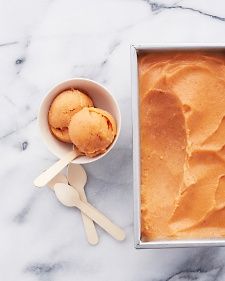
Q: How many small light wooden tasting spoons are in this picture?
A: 3